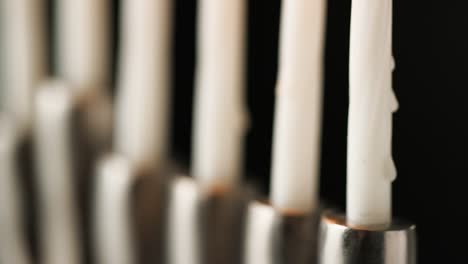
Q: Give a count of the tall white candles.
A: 6